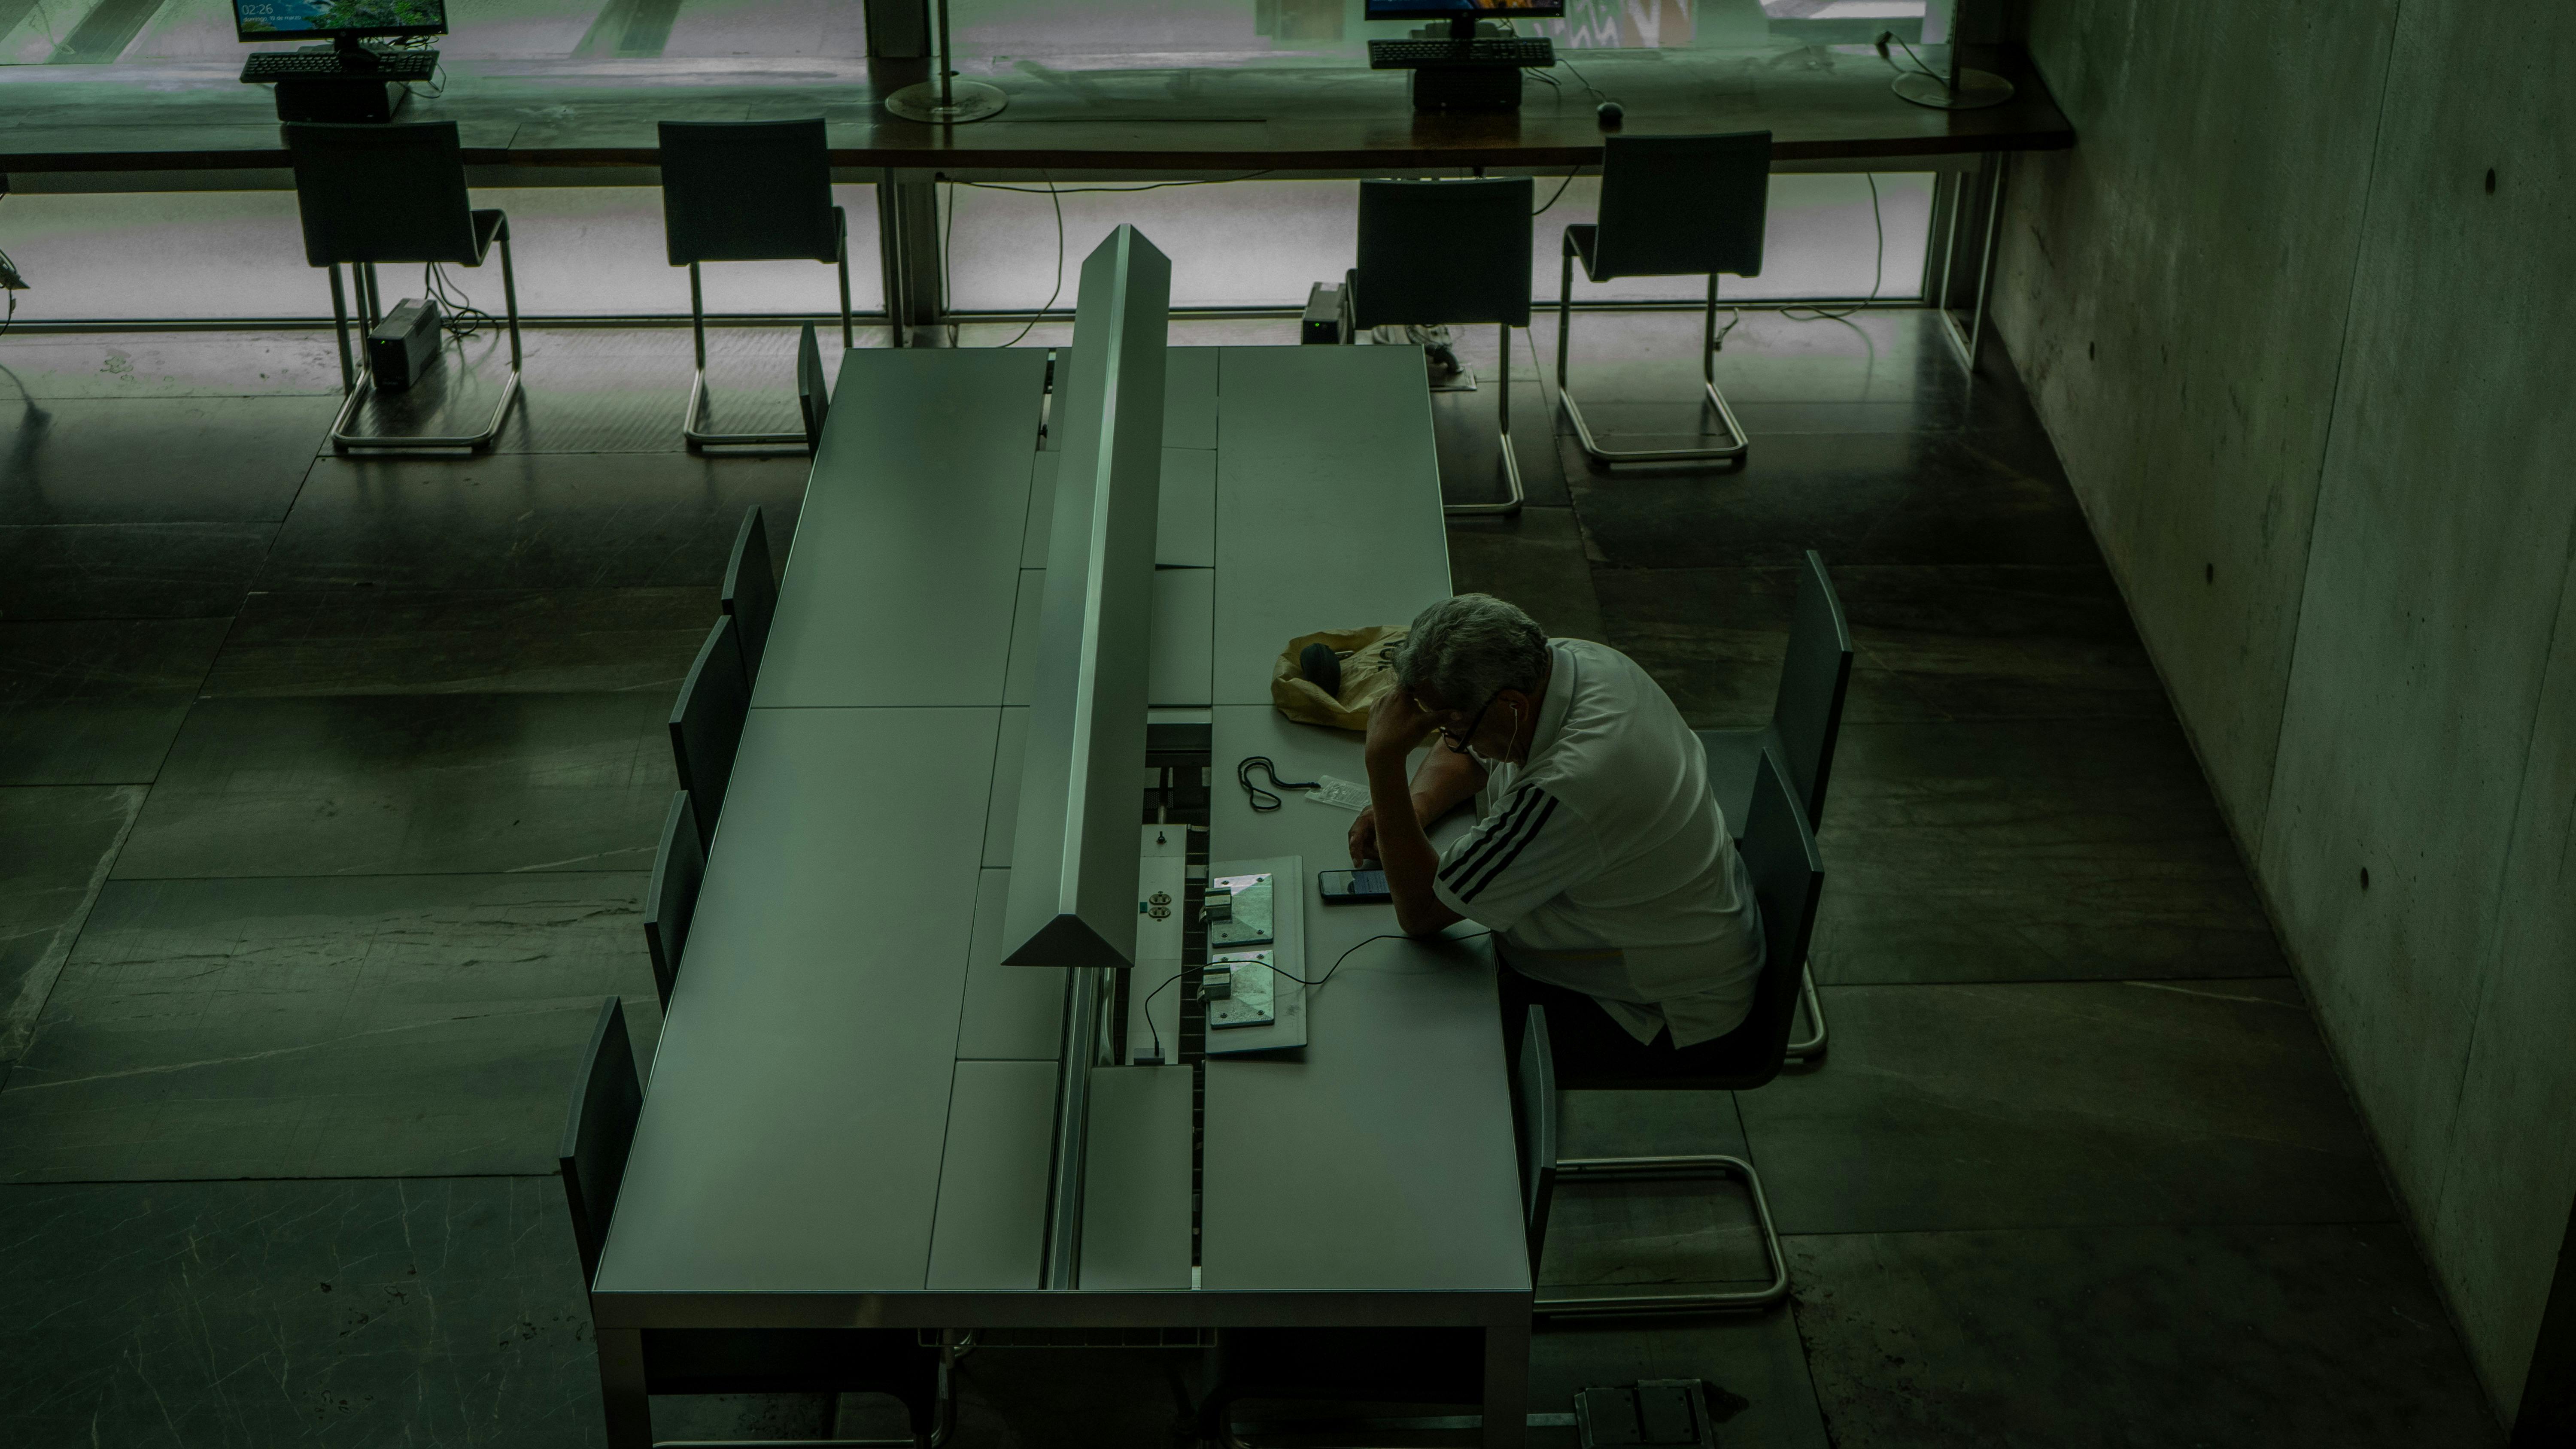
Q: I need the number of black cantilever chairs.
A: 12